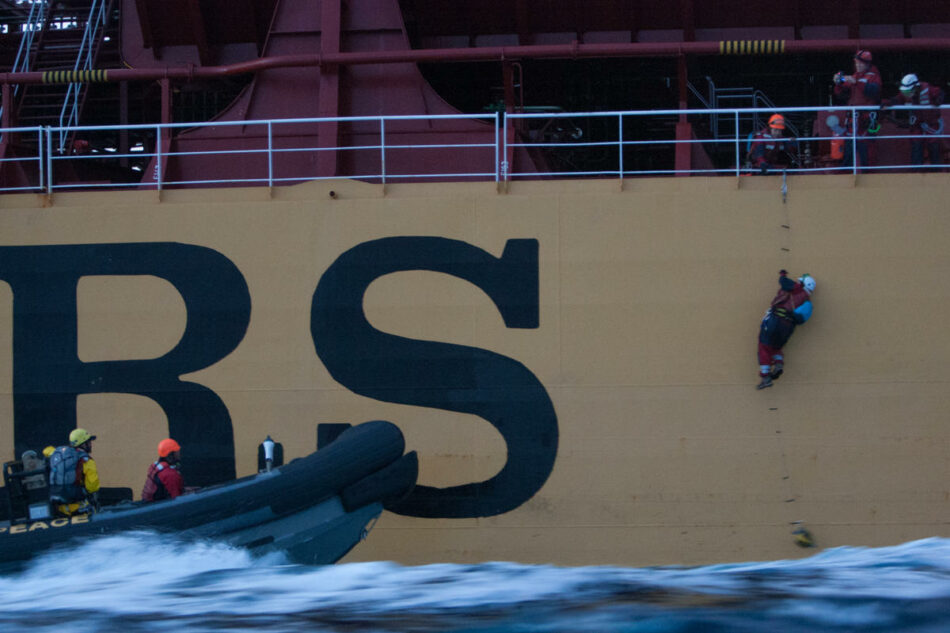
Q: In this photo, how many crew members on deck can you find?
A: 3